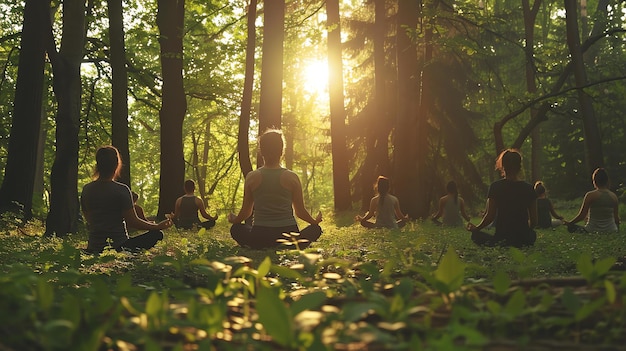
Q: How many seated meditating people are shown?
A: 9